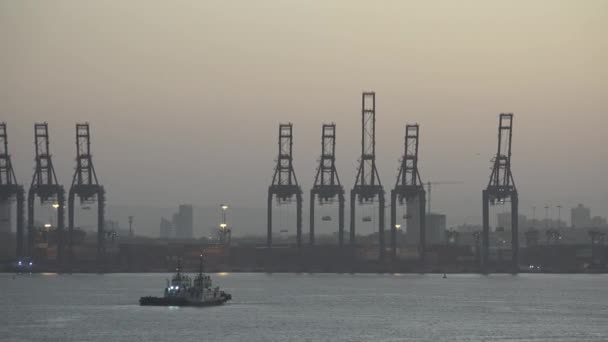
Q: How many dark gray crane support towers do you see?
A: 8